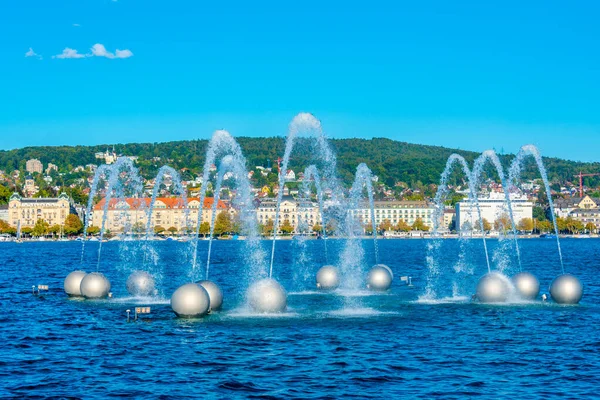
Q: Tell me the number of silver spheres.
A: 11